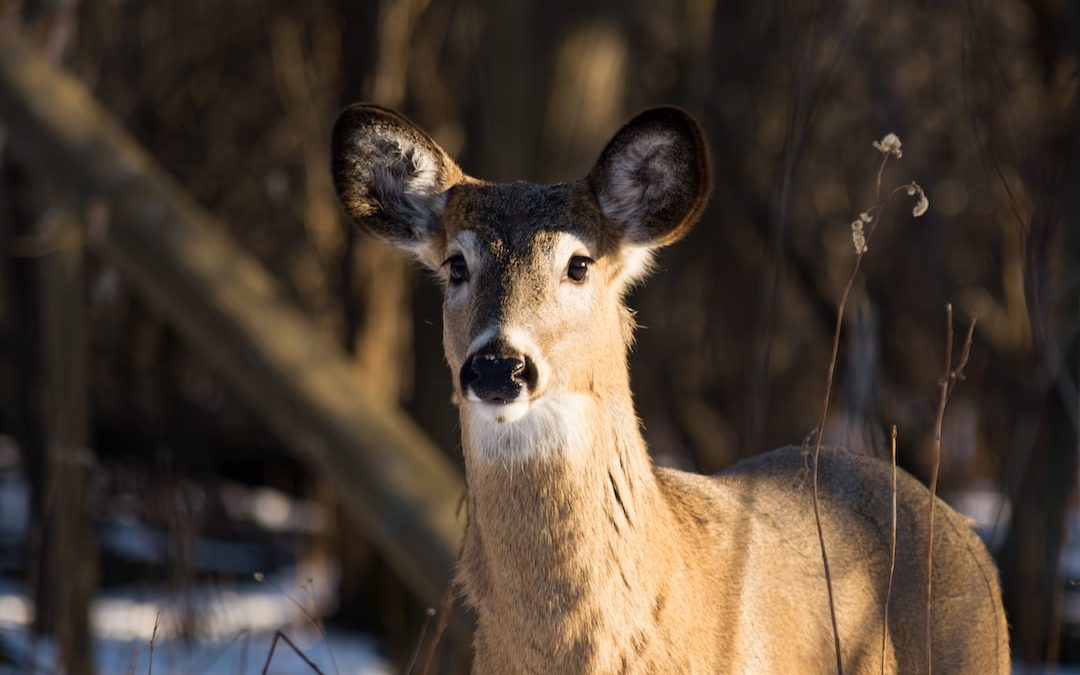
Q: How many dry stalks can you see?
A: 3